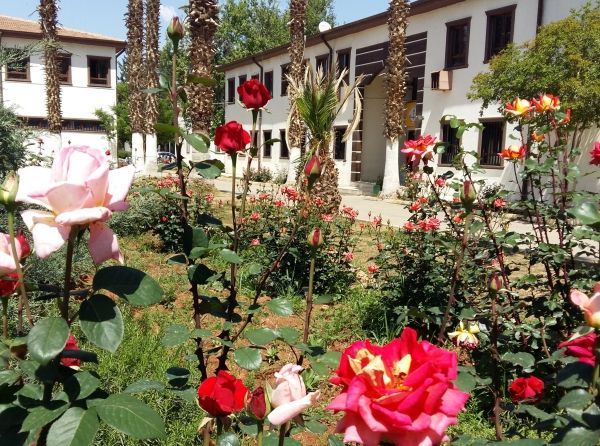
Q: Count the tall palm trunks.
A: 6